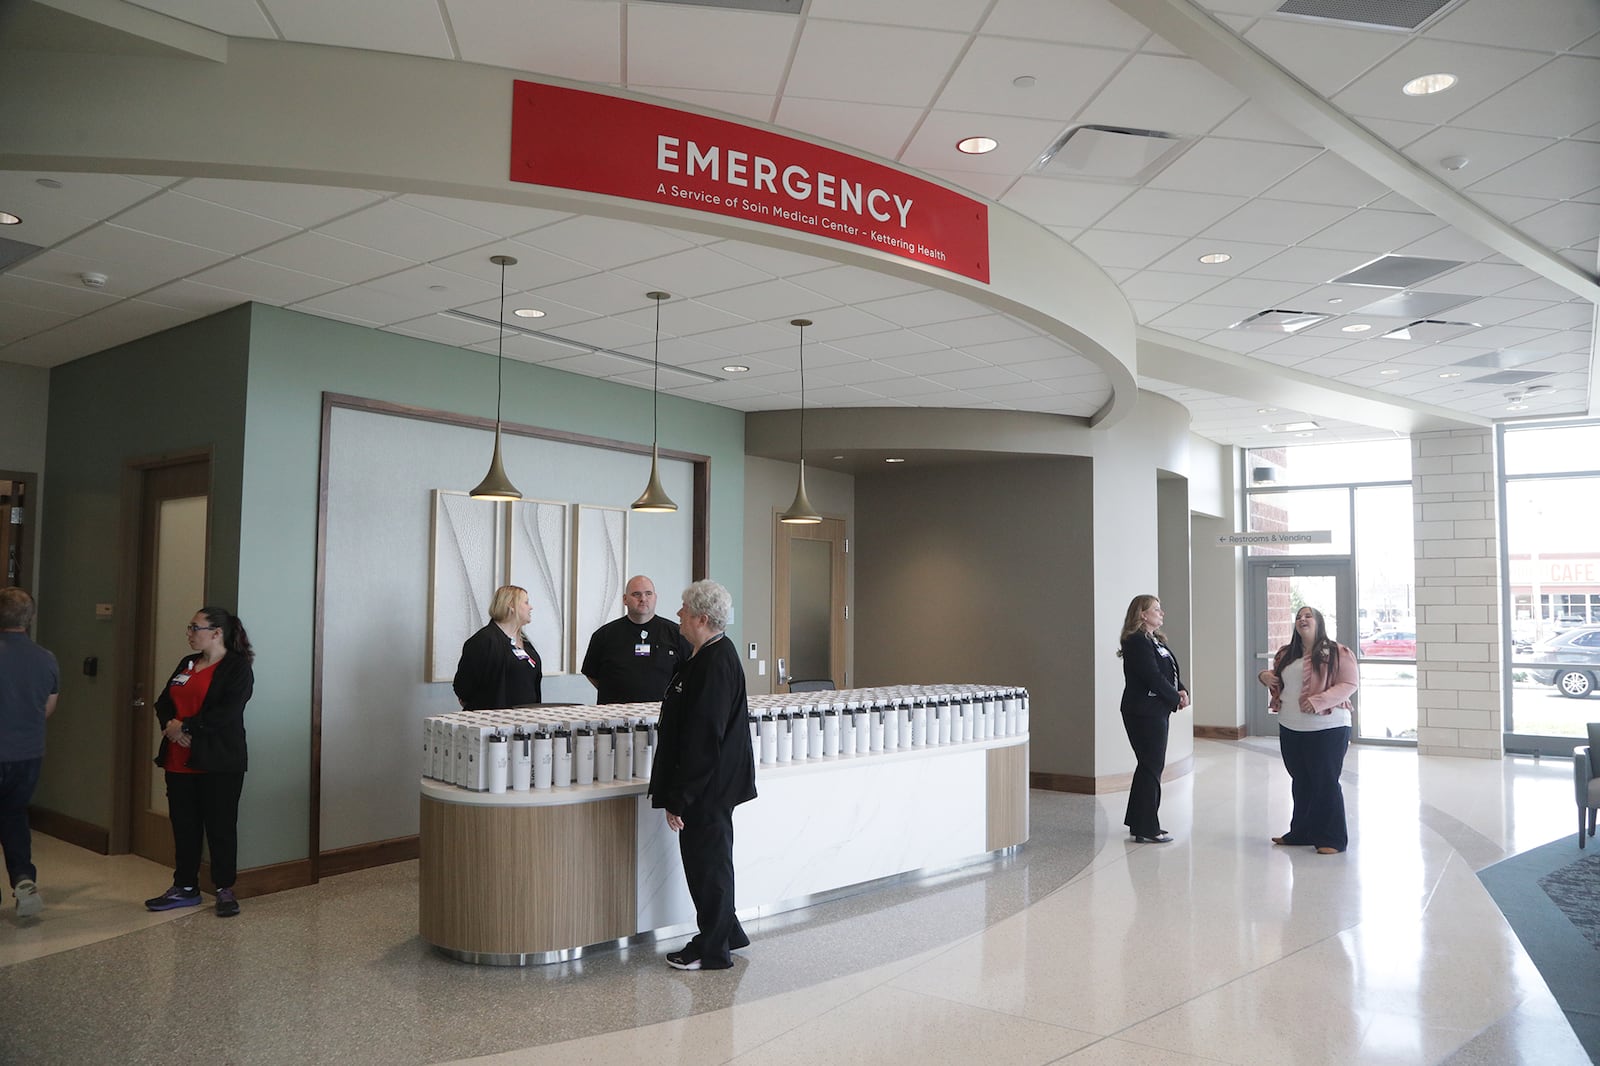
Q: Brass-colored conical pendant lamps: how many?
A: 3